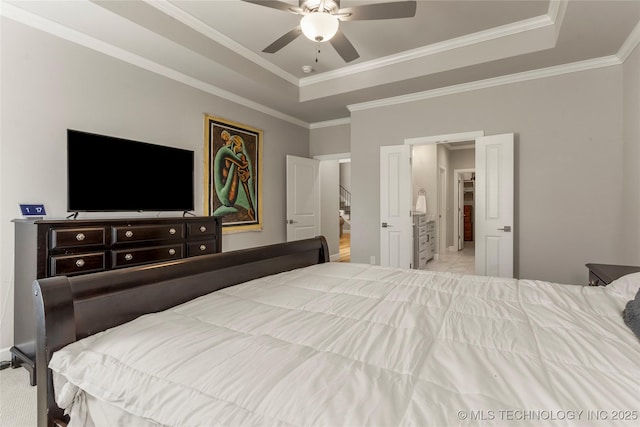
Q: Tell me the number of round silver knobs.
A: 8